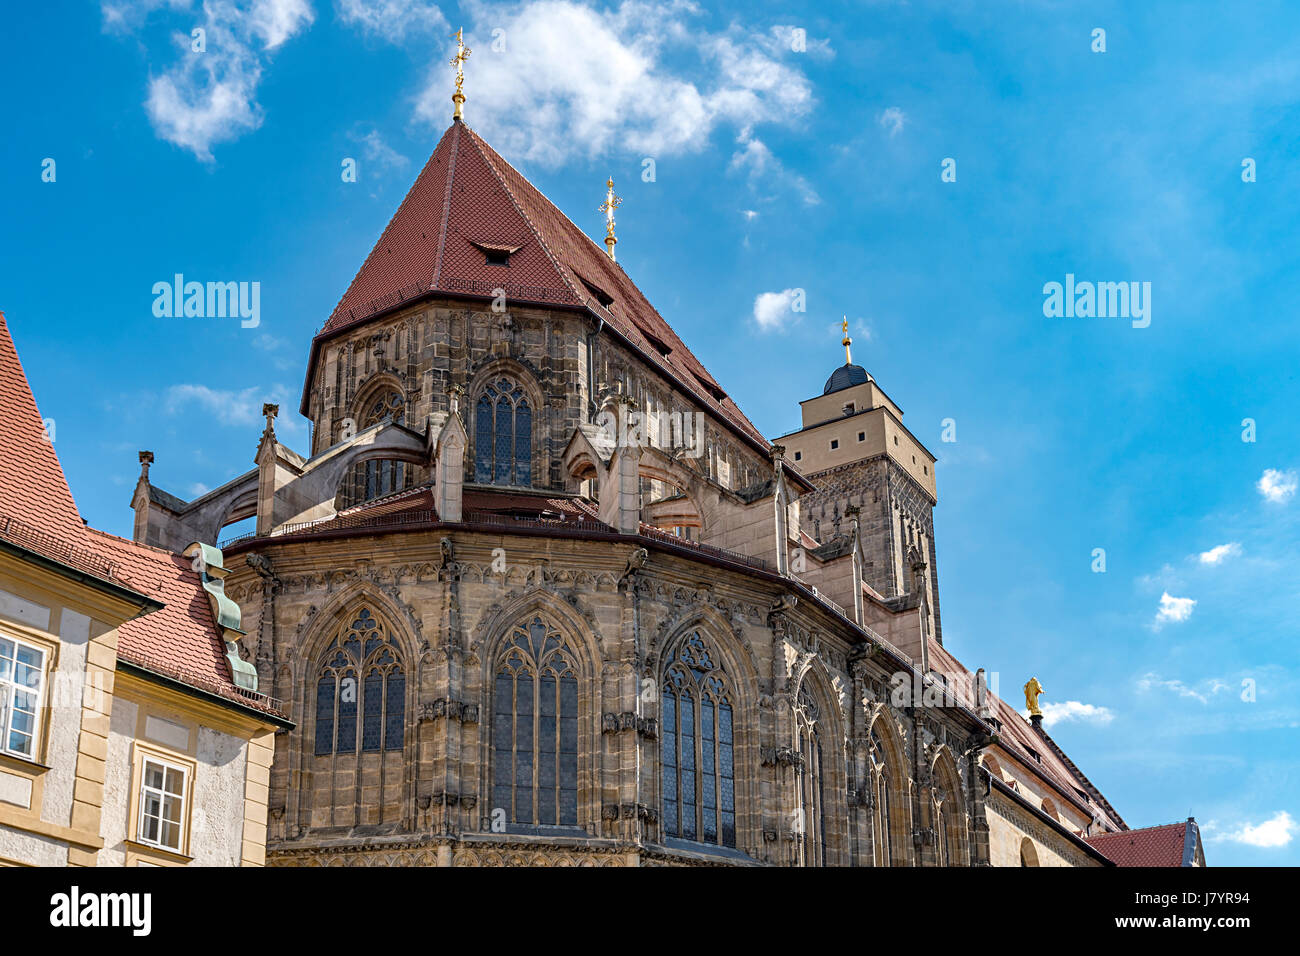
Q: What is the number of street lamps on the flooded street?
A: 0